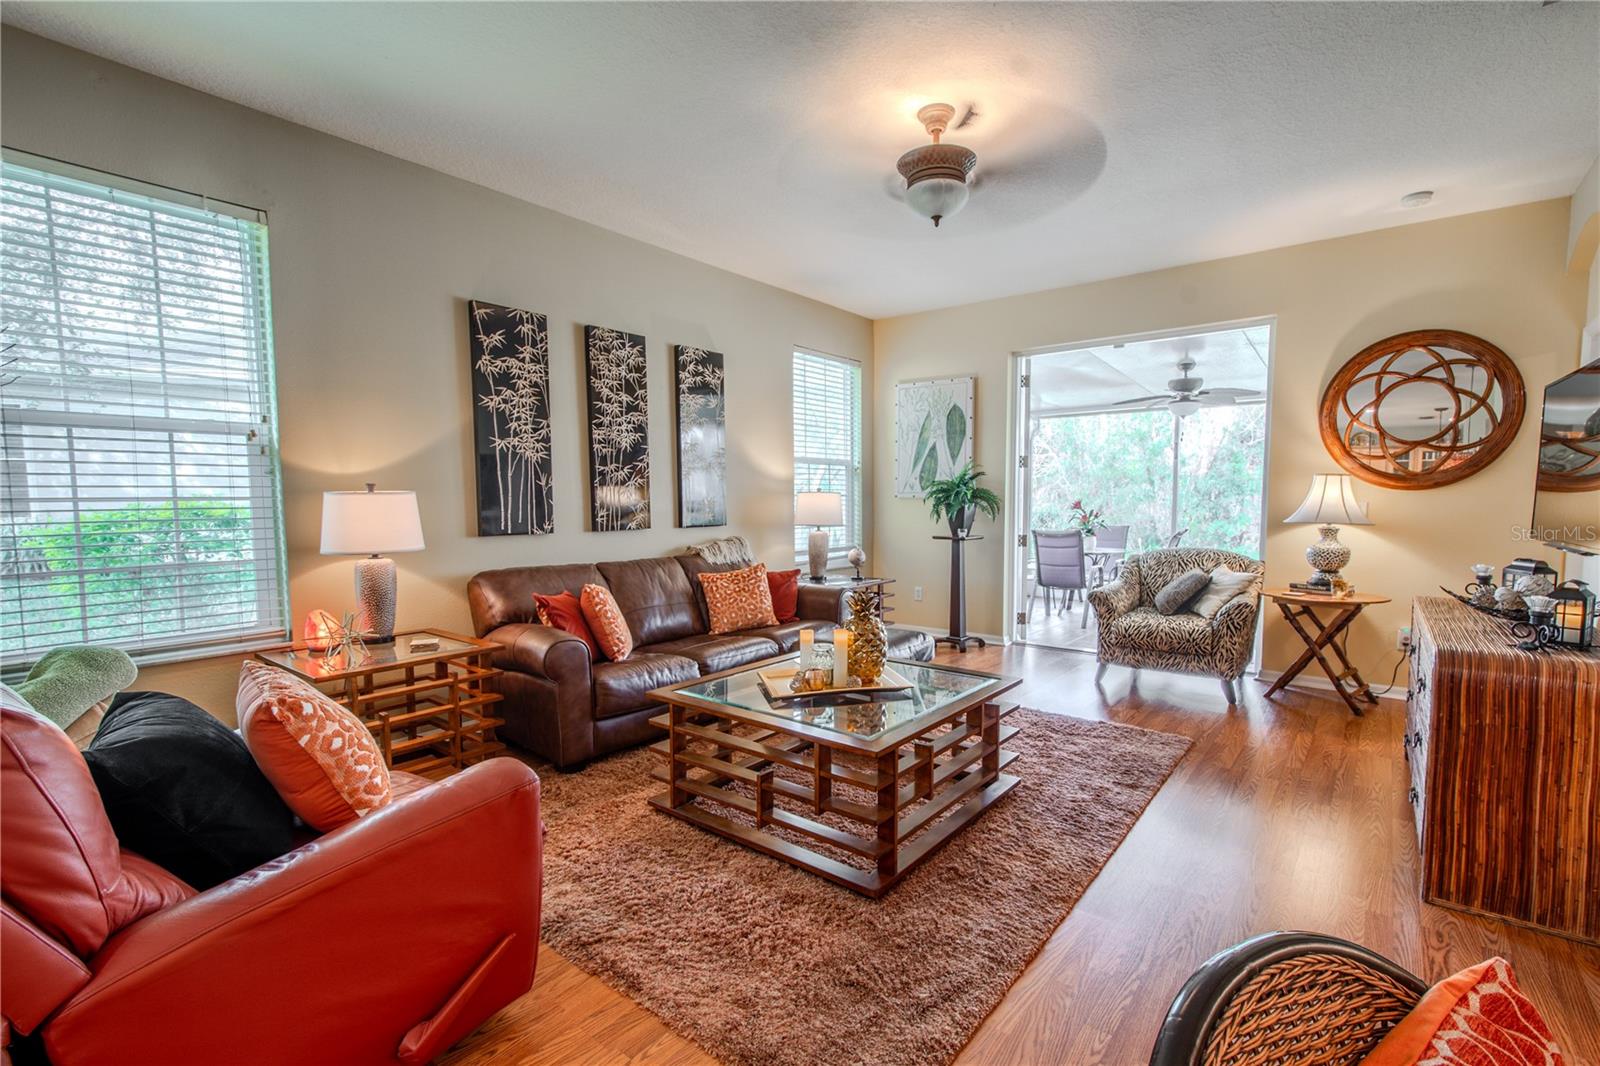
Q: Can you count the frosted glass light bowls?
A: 2